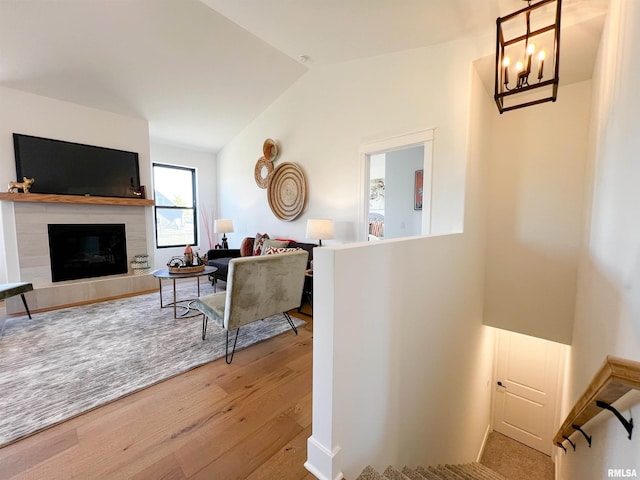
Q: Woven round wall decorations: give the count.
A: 3